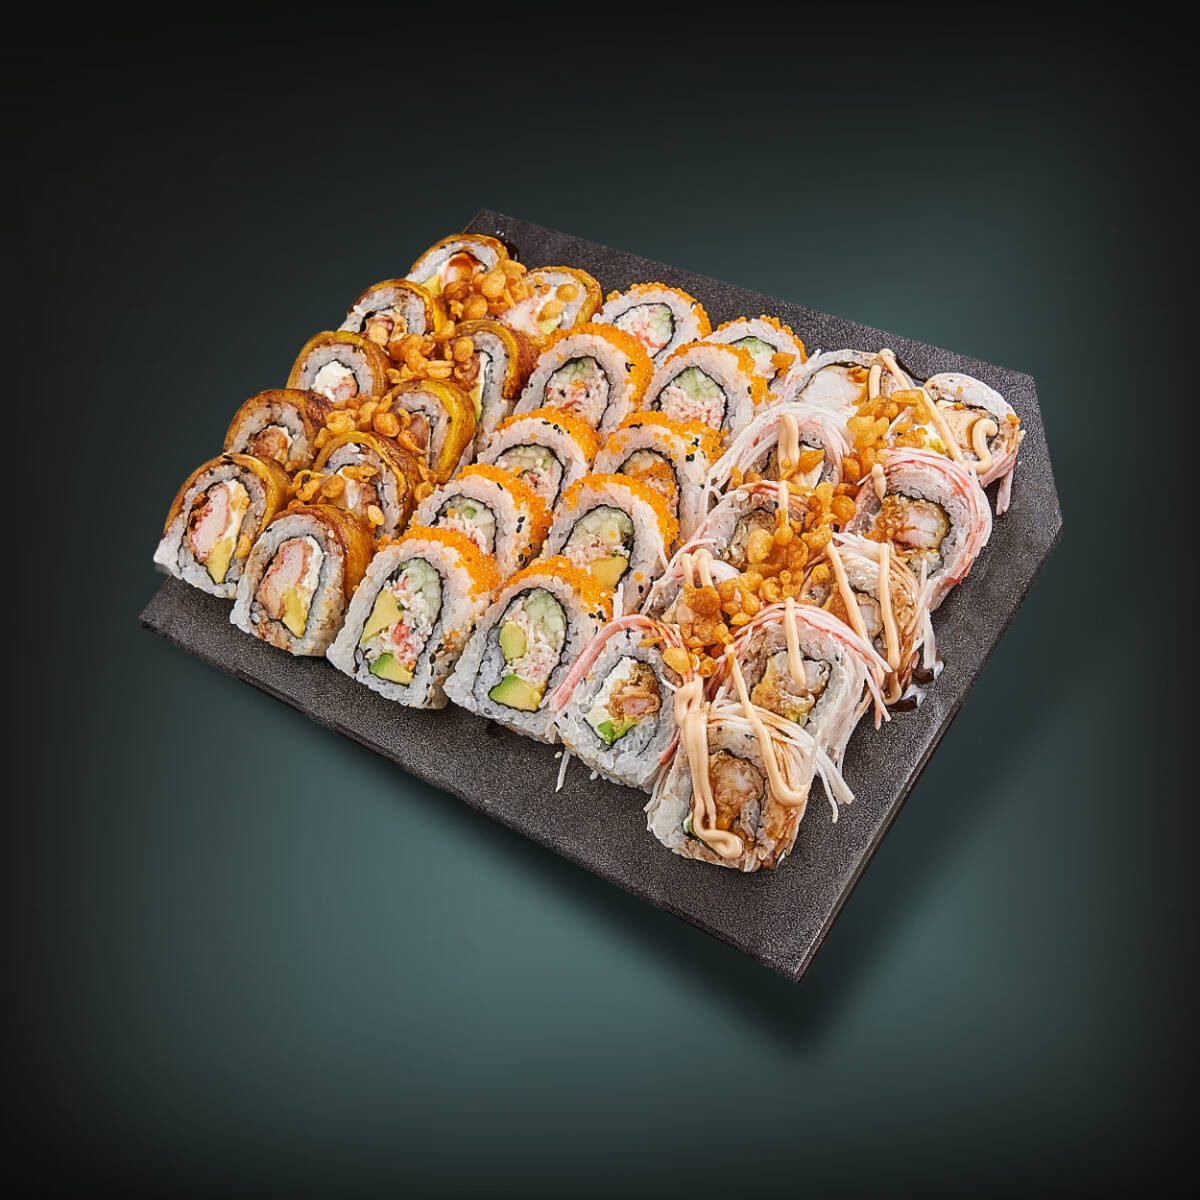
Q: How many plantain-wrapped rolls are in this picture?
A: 10